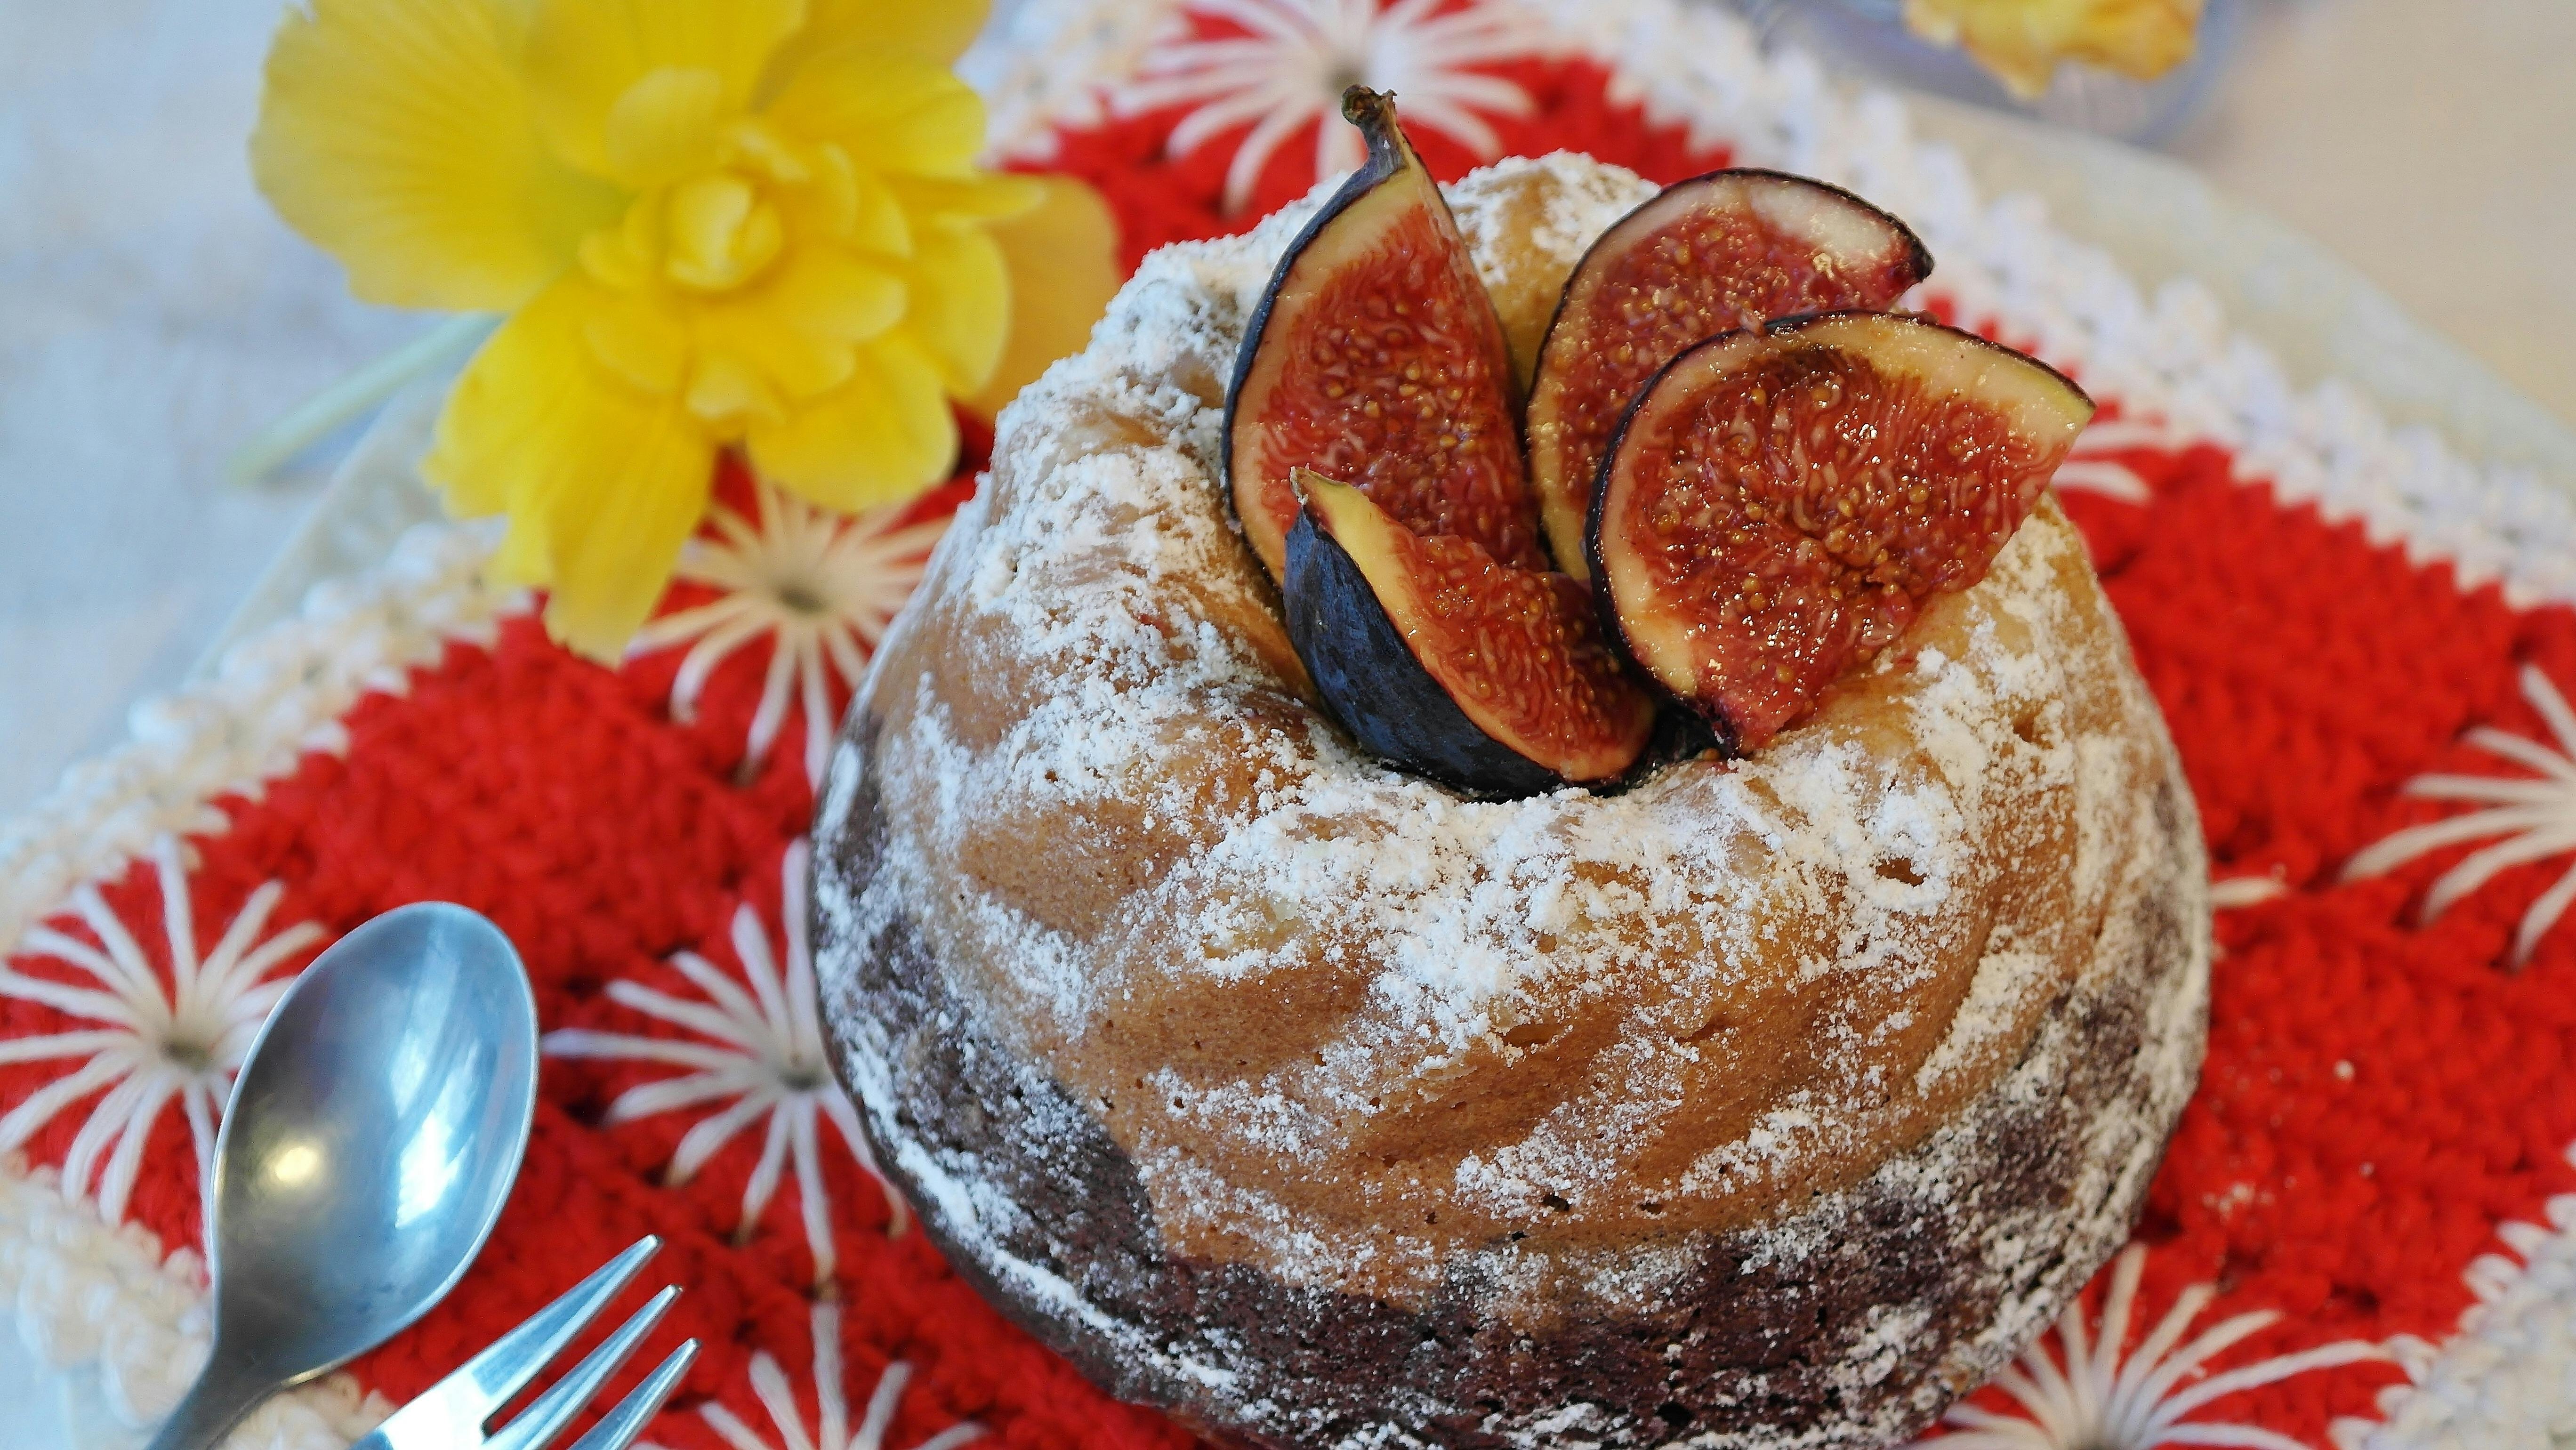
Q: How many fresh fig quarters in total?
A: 4